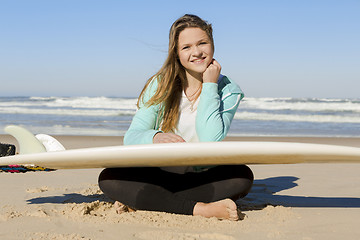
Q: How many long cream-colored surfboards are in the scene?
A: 1